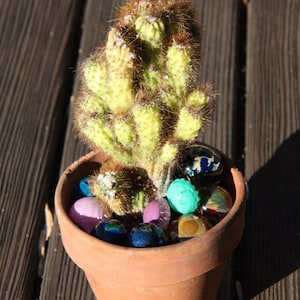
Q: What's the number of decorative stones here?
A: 9